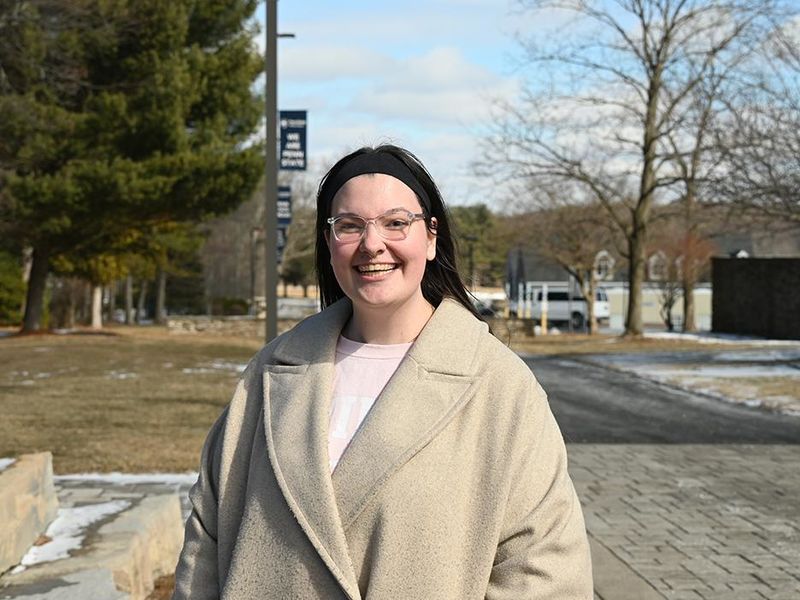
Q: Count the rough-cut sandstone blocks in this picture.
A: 2